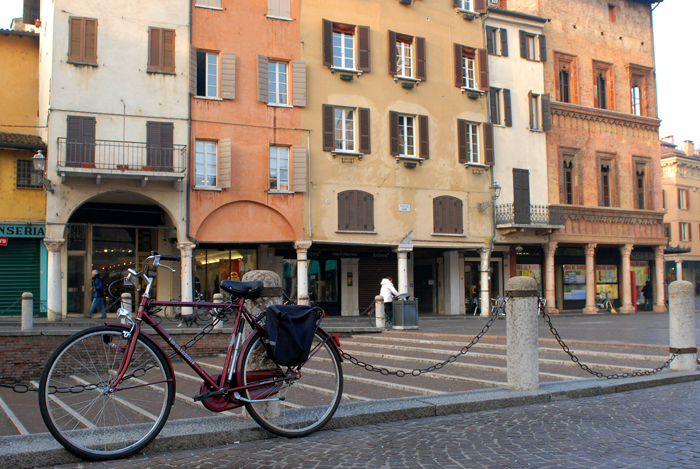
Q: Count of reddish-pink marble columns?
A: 4